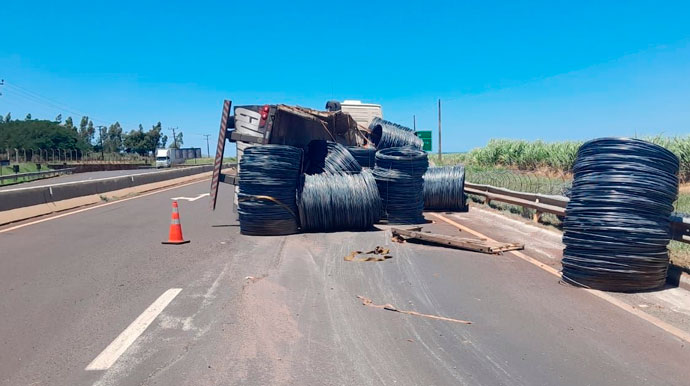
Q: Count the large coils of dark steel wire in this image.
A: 8